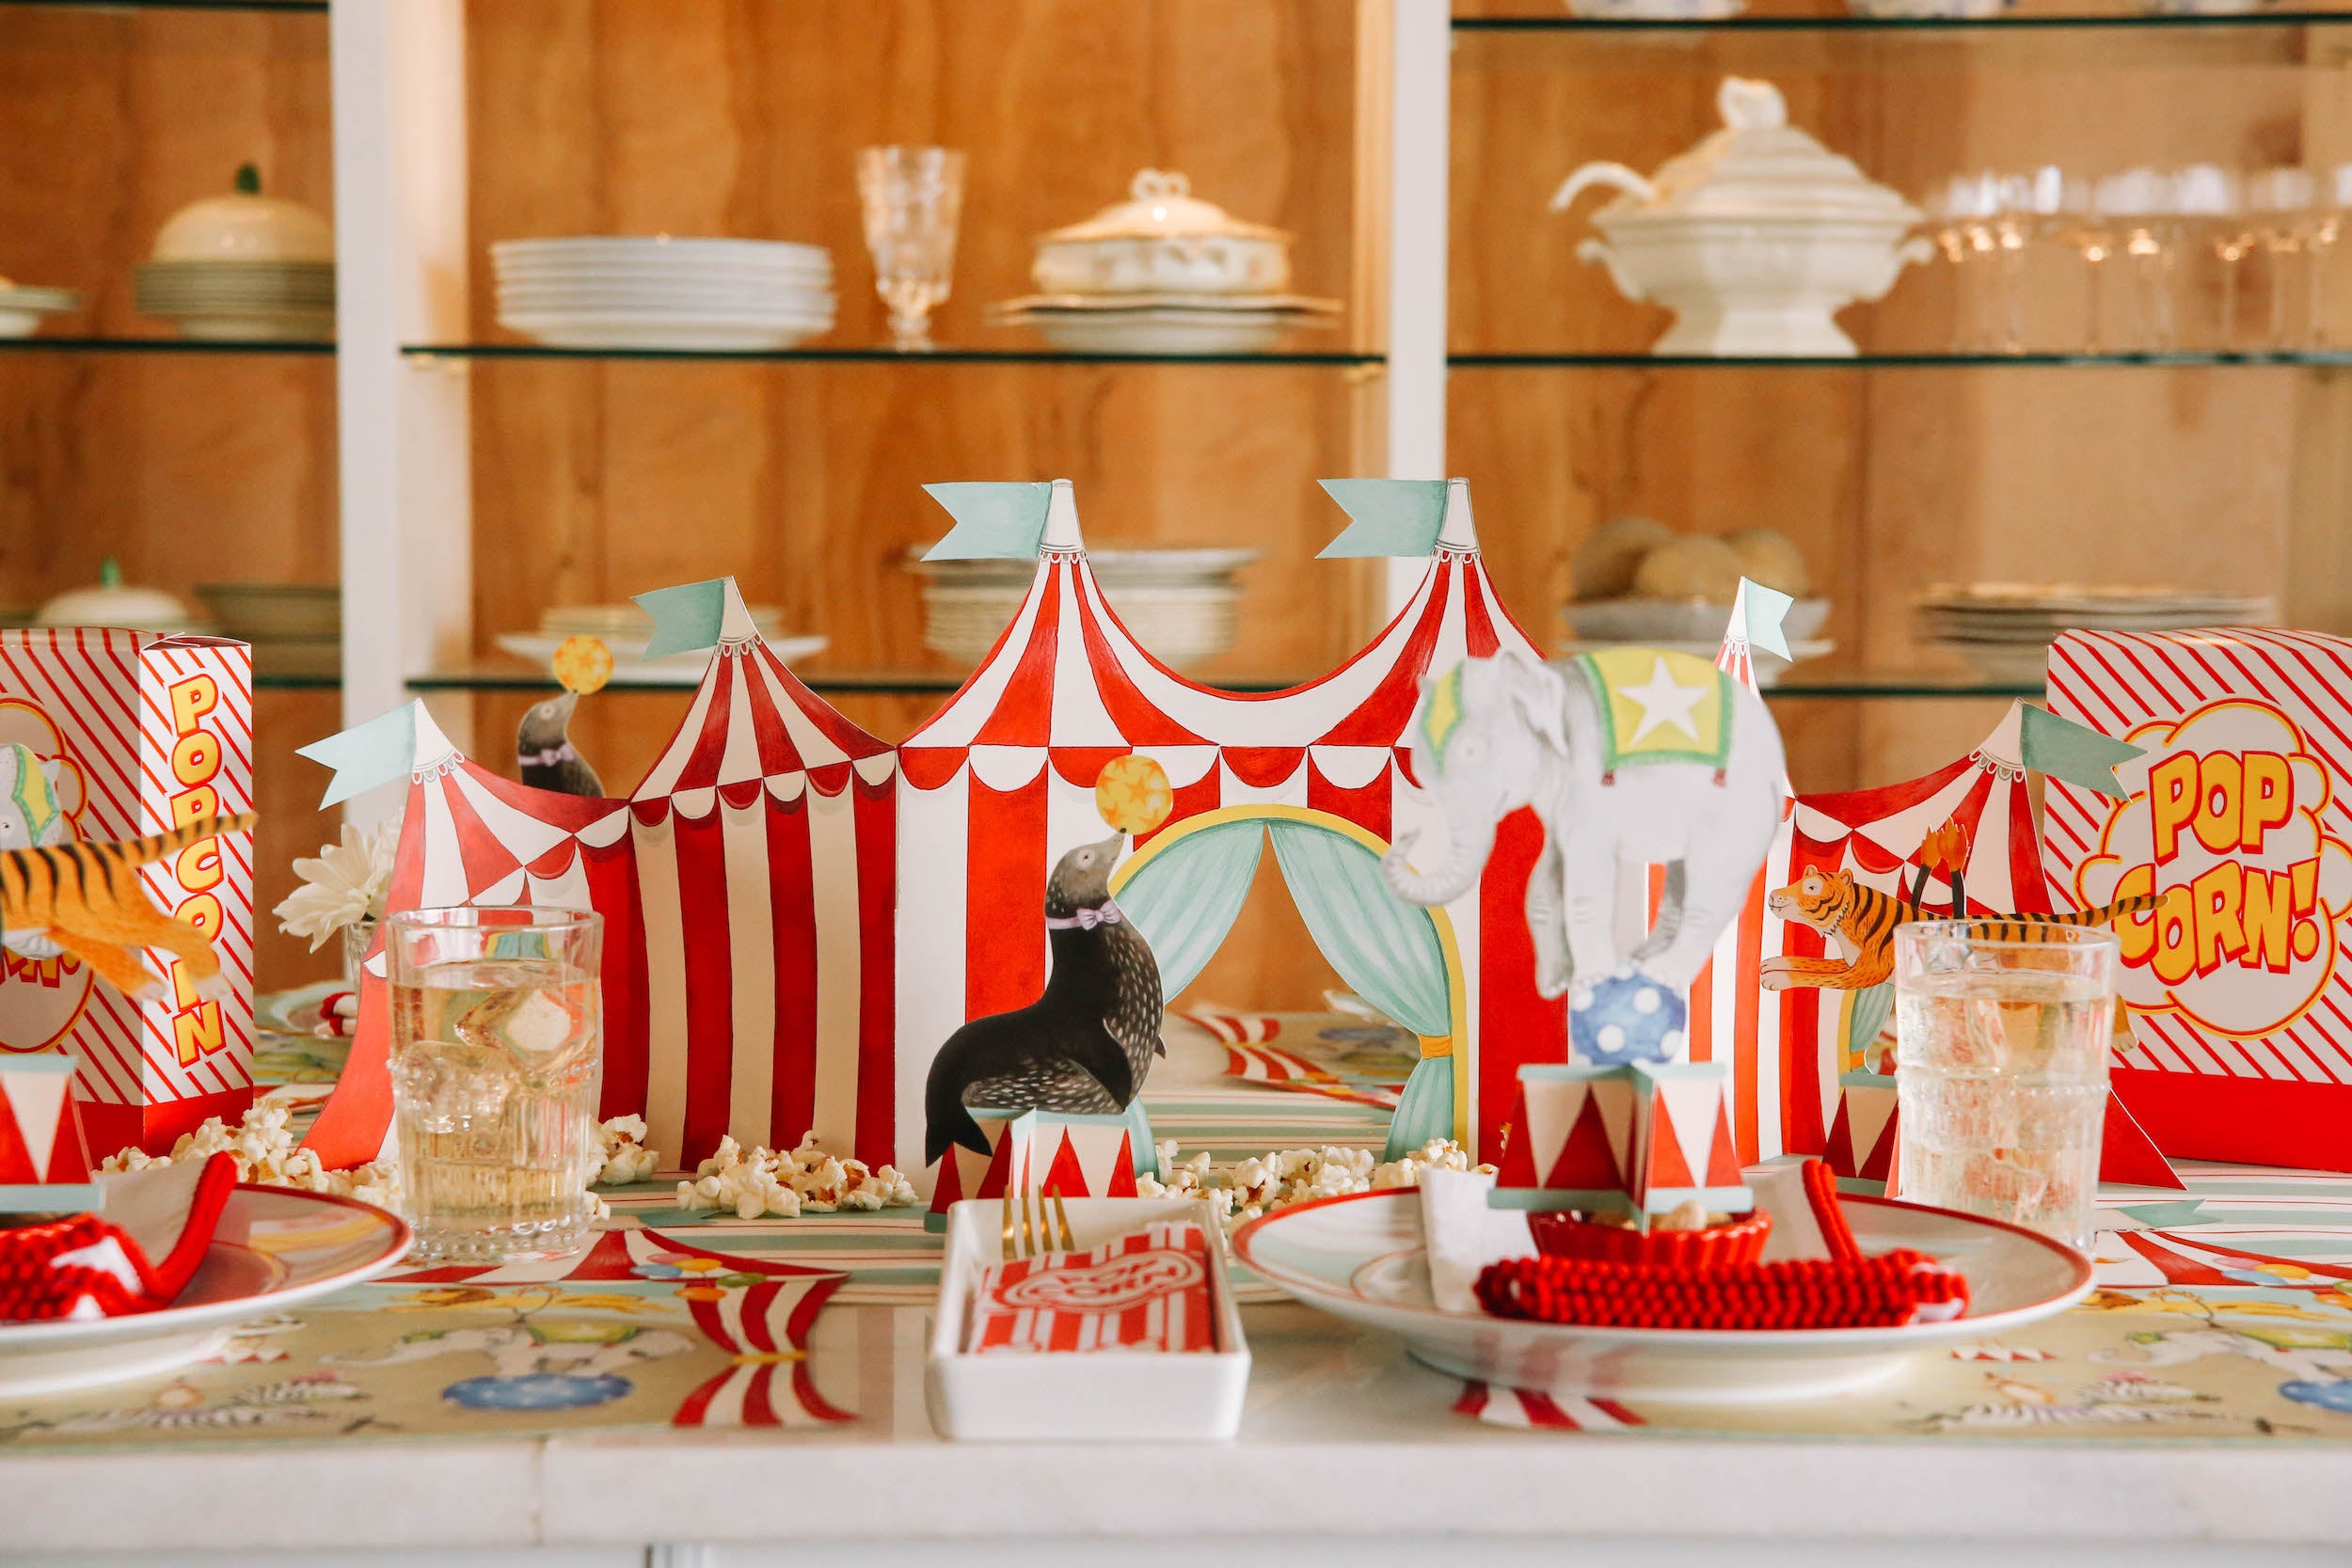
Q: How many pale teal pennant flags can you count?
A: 6